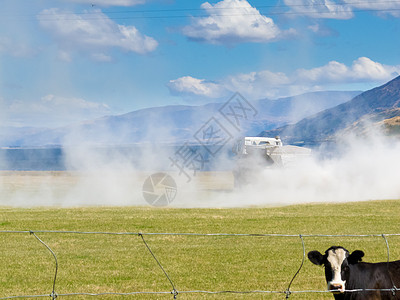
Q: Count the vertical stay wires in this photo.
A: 4